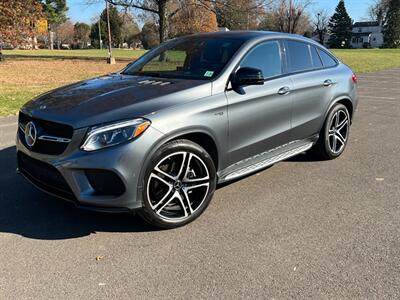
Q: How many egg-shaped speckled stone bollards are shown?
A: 0